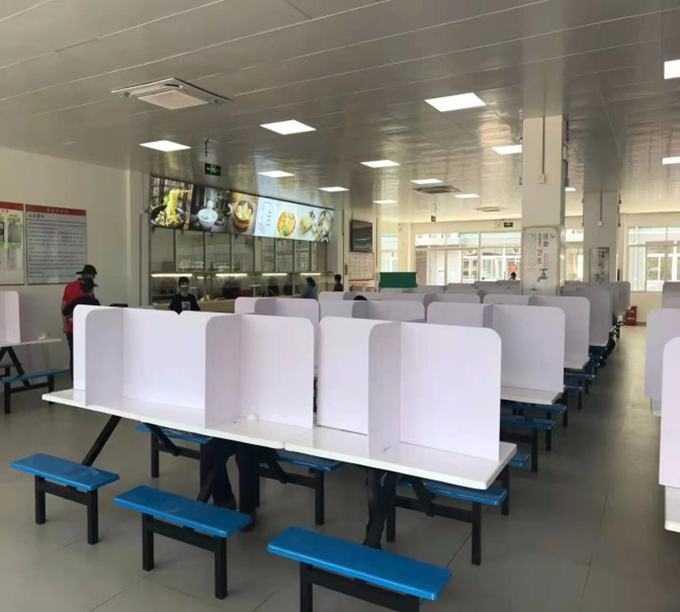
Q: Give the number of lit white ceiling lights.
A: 13